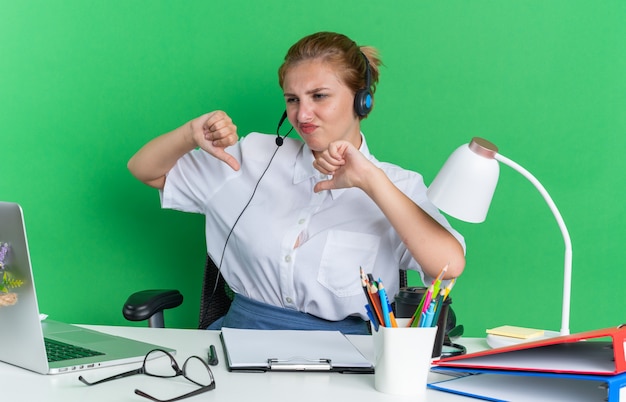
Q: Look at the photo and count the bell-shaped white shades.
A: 1